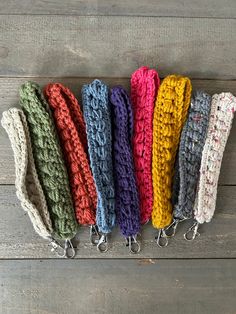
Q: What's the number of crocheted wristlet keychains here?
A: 9